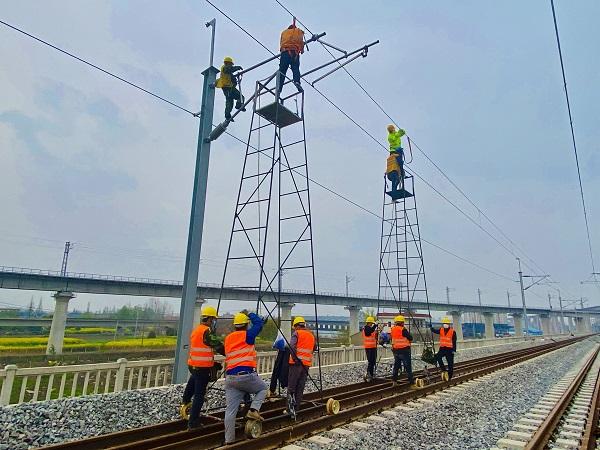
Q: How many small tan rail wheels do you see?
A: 5